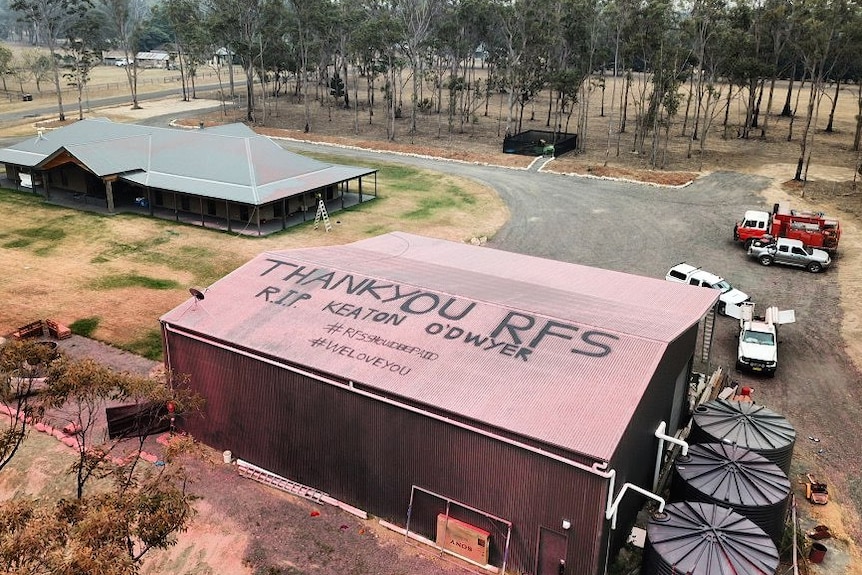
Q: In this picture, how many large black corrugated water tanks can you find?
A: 3